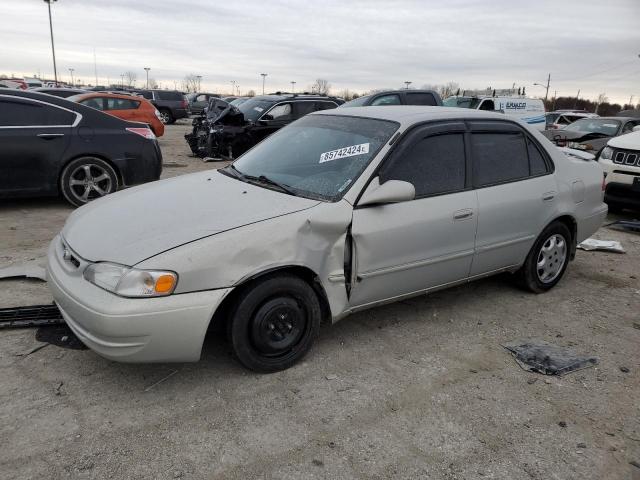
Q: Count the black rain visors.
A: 2